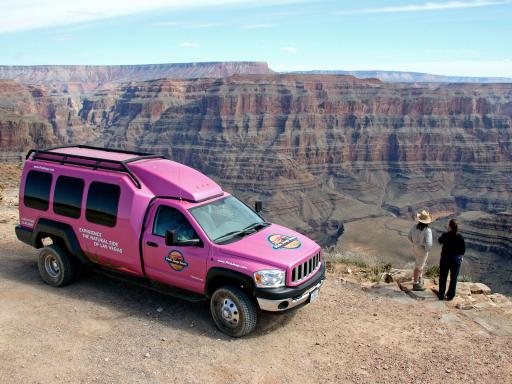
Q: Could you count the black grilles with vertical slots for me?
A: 1